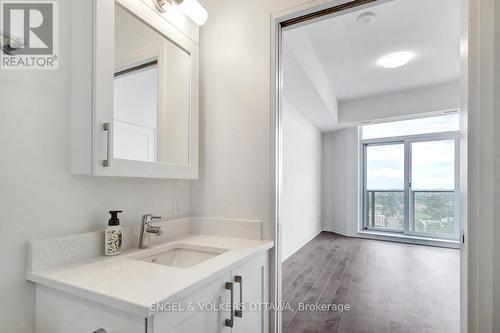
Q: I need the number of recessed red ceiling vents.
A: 0